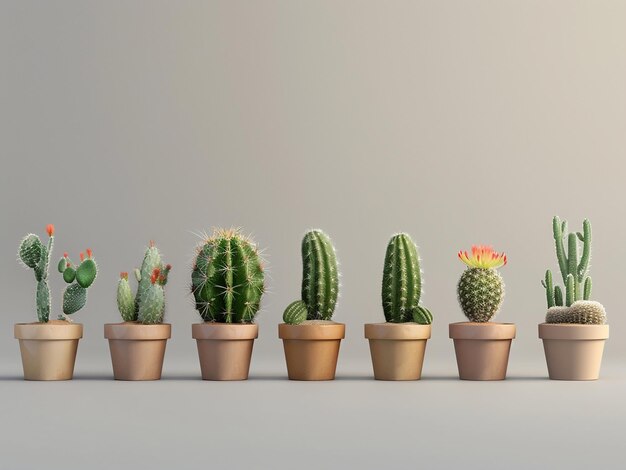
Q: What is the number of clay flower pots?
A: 7